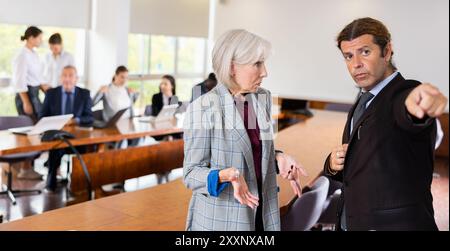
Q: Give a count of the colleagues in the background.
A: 6